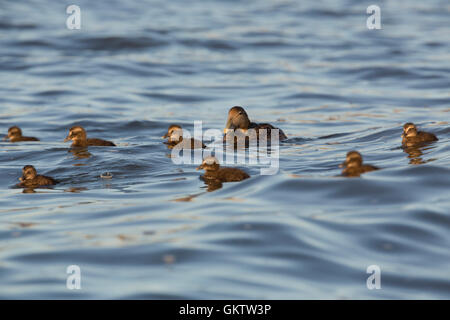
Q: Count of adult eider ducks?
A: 1